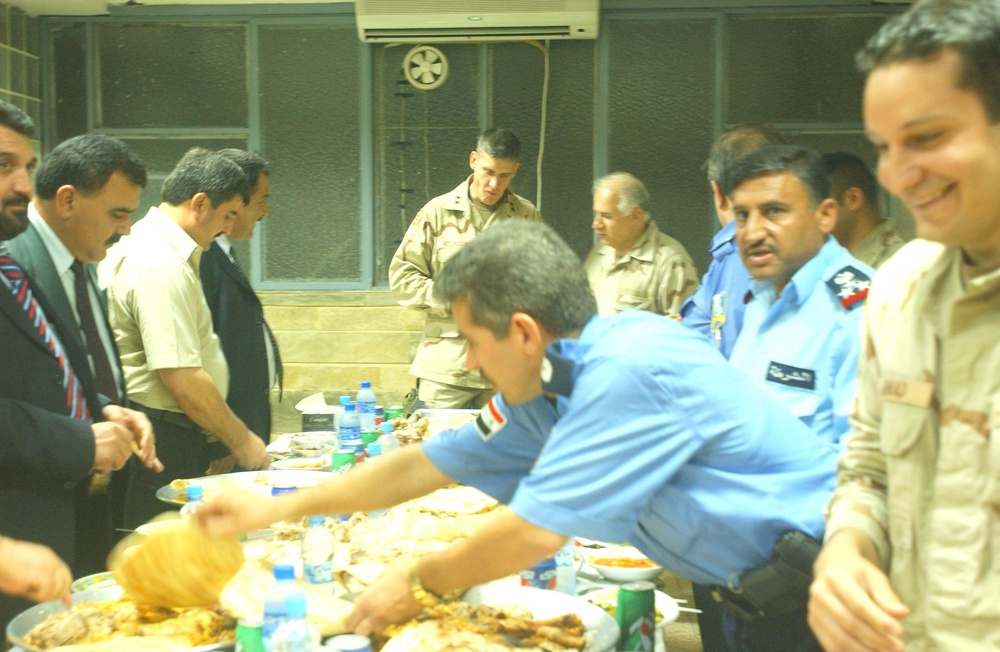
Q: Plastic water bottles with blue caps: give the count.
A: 9